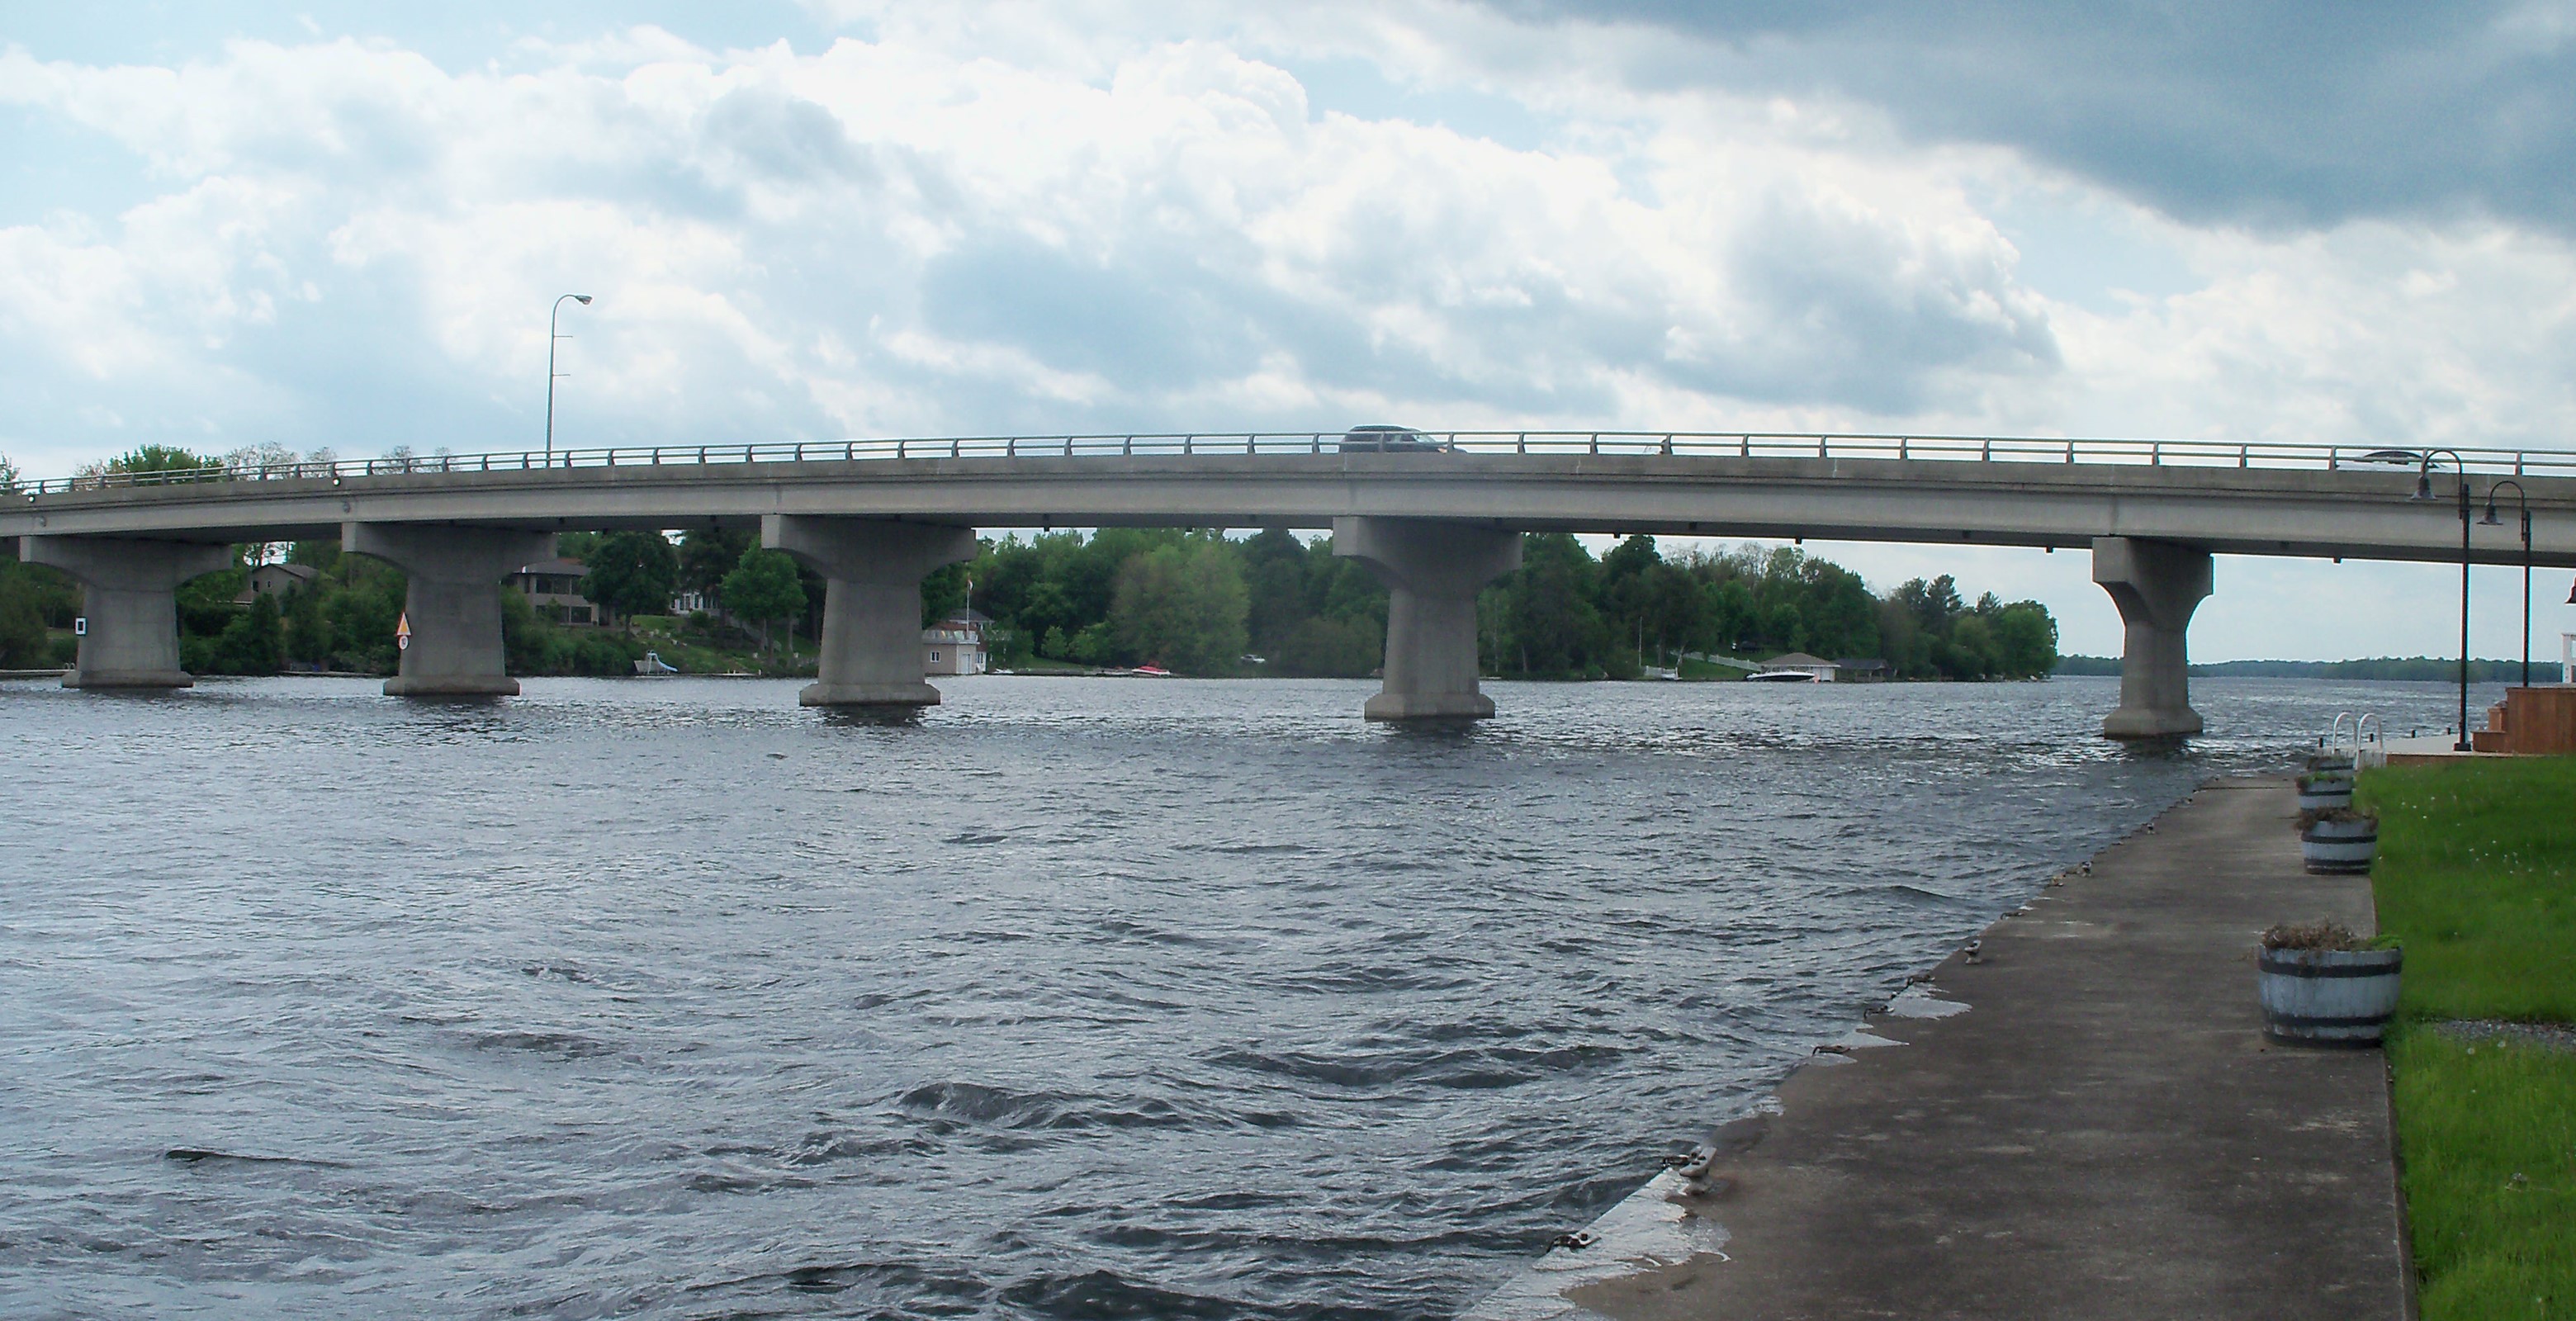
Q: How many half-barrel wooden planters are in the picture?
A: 4